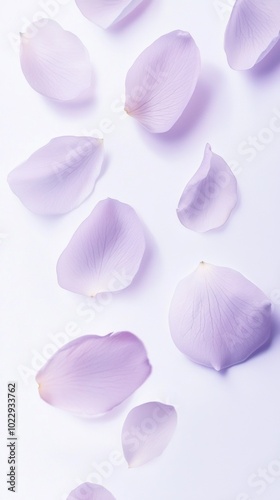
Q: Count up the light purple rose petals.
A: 11